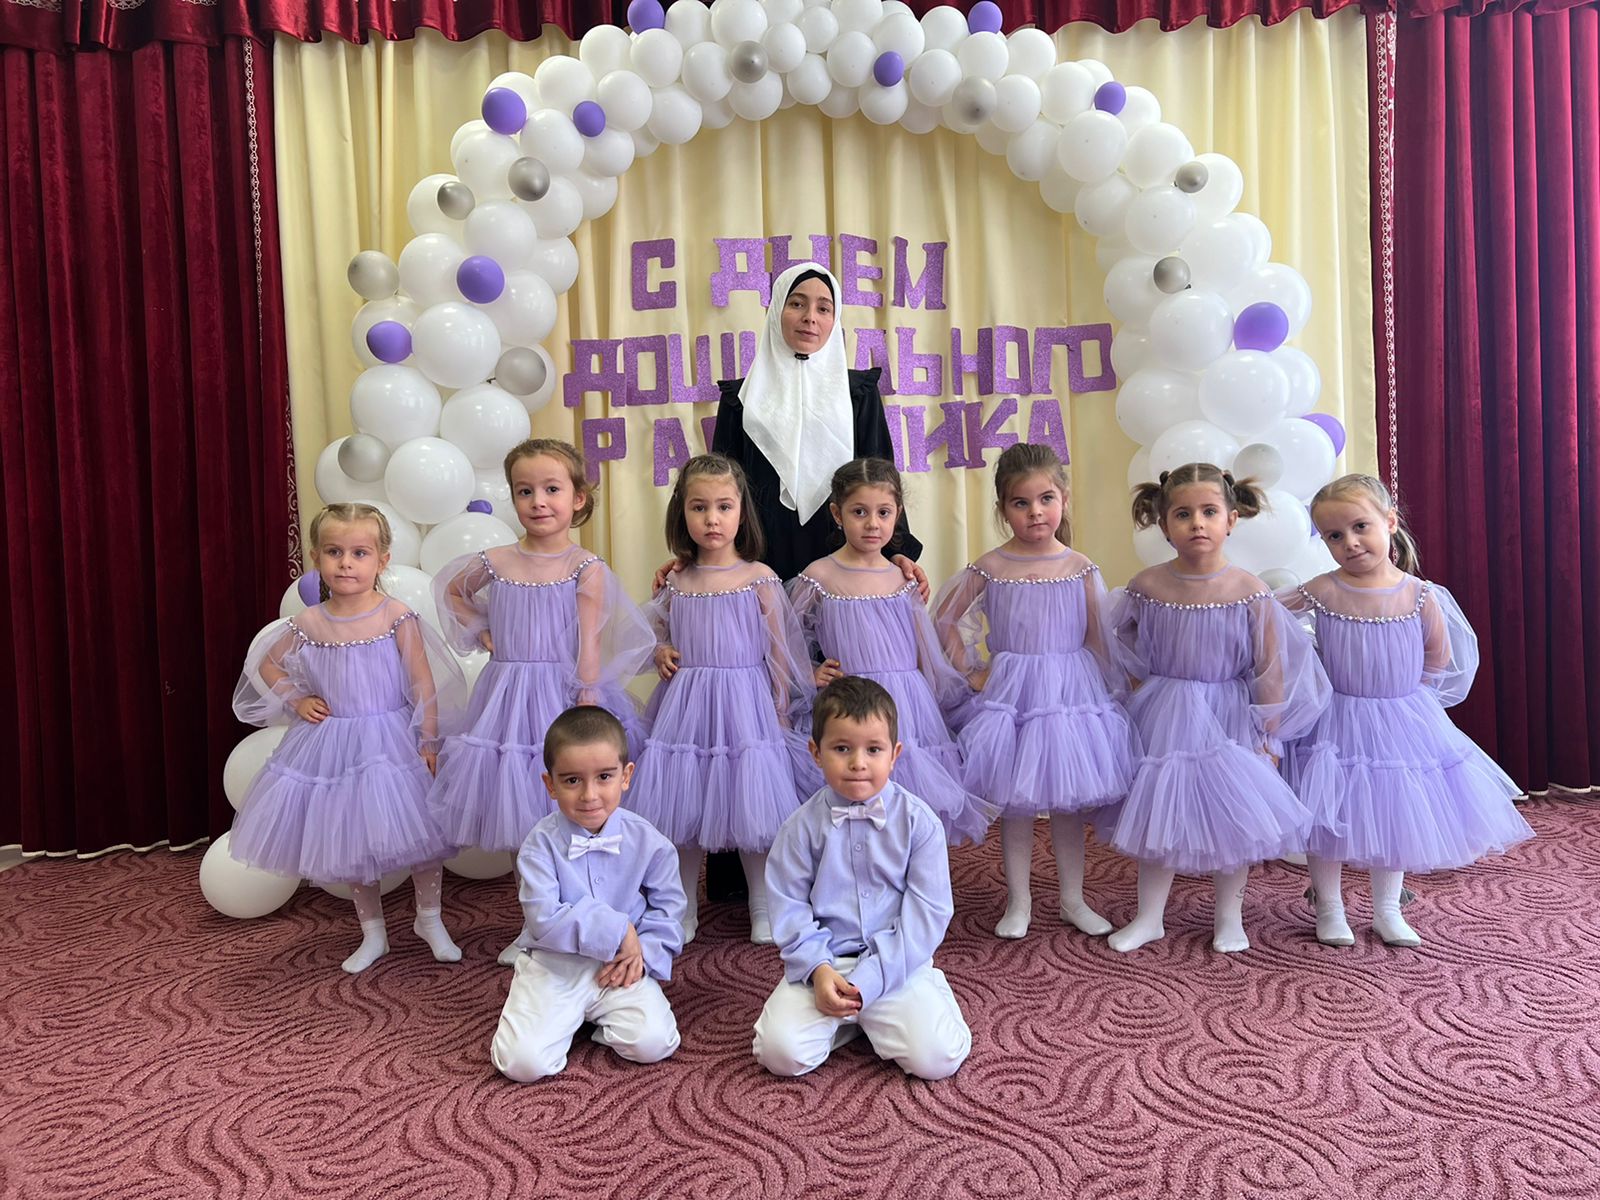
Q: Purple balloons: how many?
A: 13